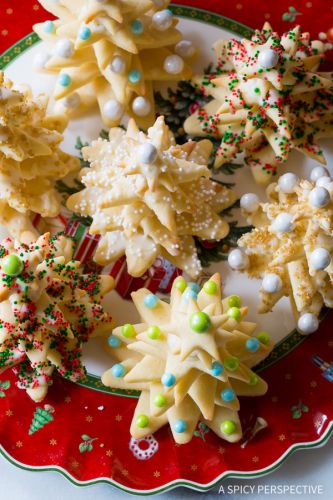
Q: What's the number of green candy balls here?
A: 14